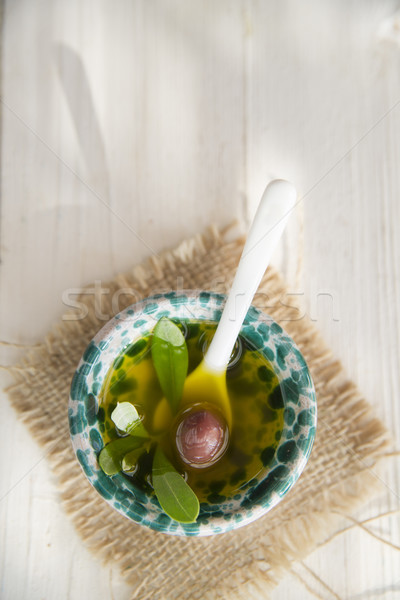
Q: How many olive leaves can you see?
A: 5